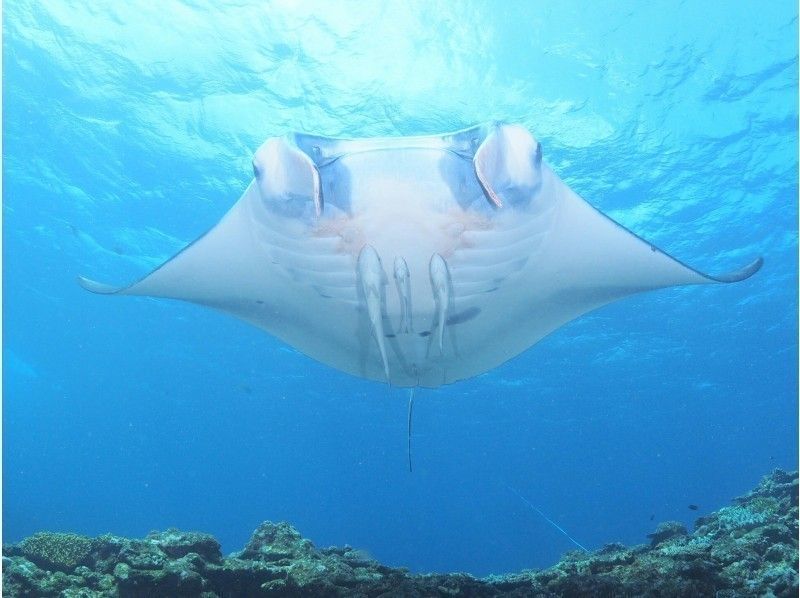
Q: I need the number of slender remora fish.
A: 3